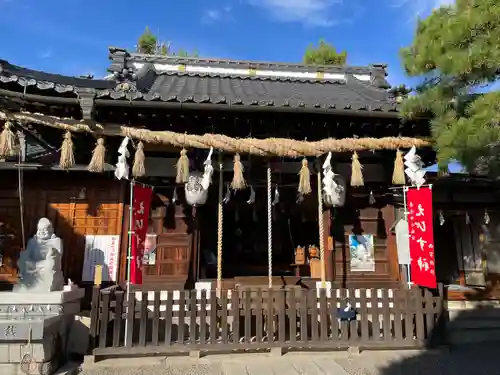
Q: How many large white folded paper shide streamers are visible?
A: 4